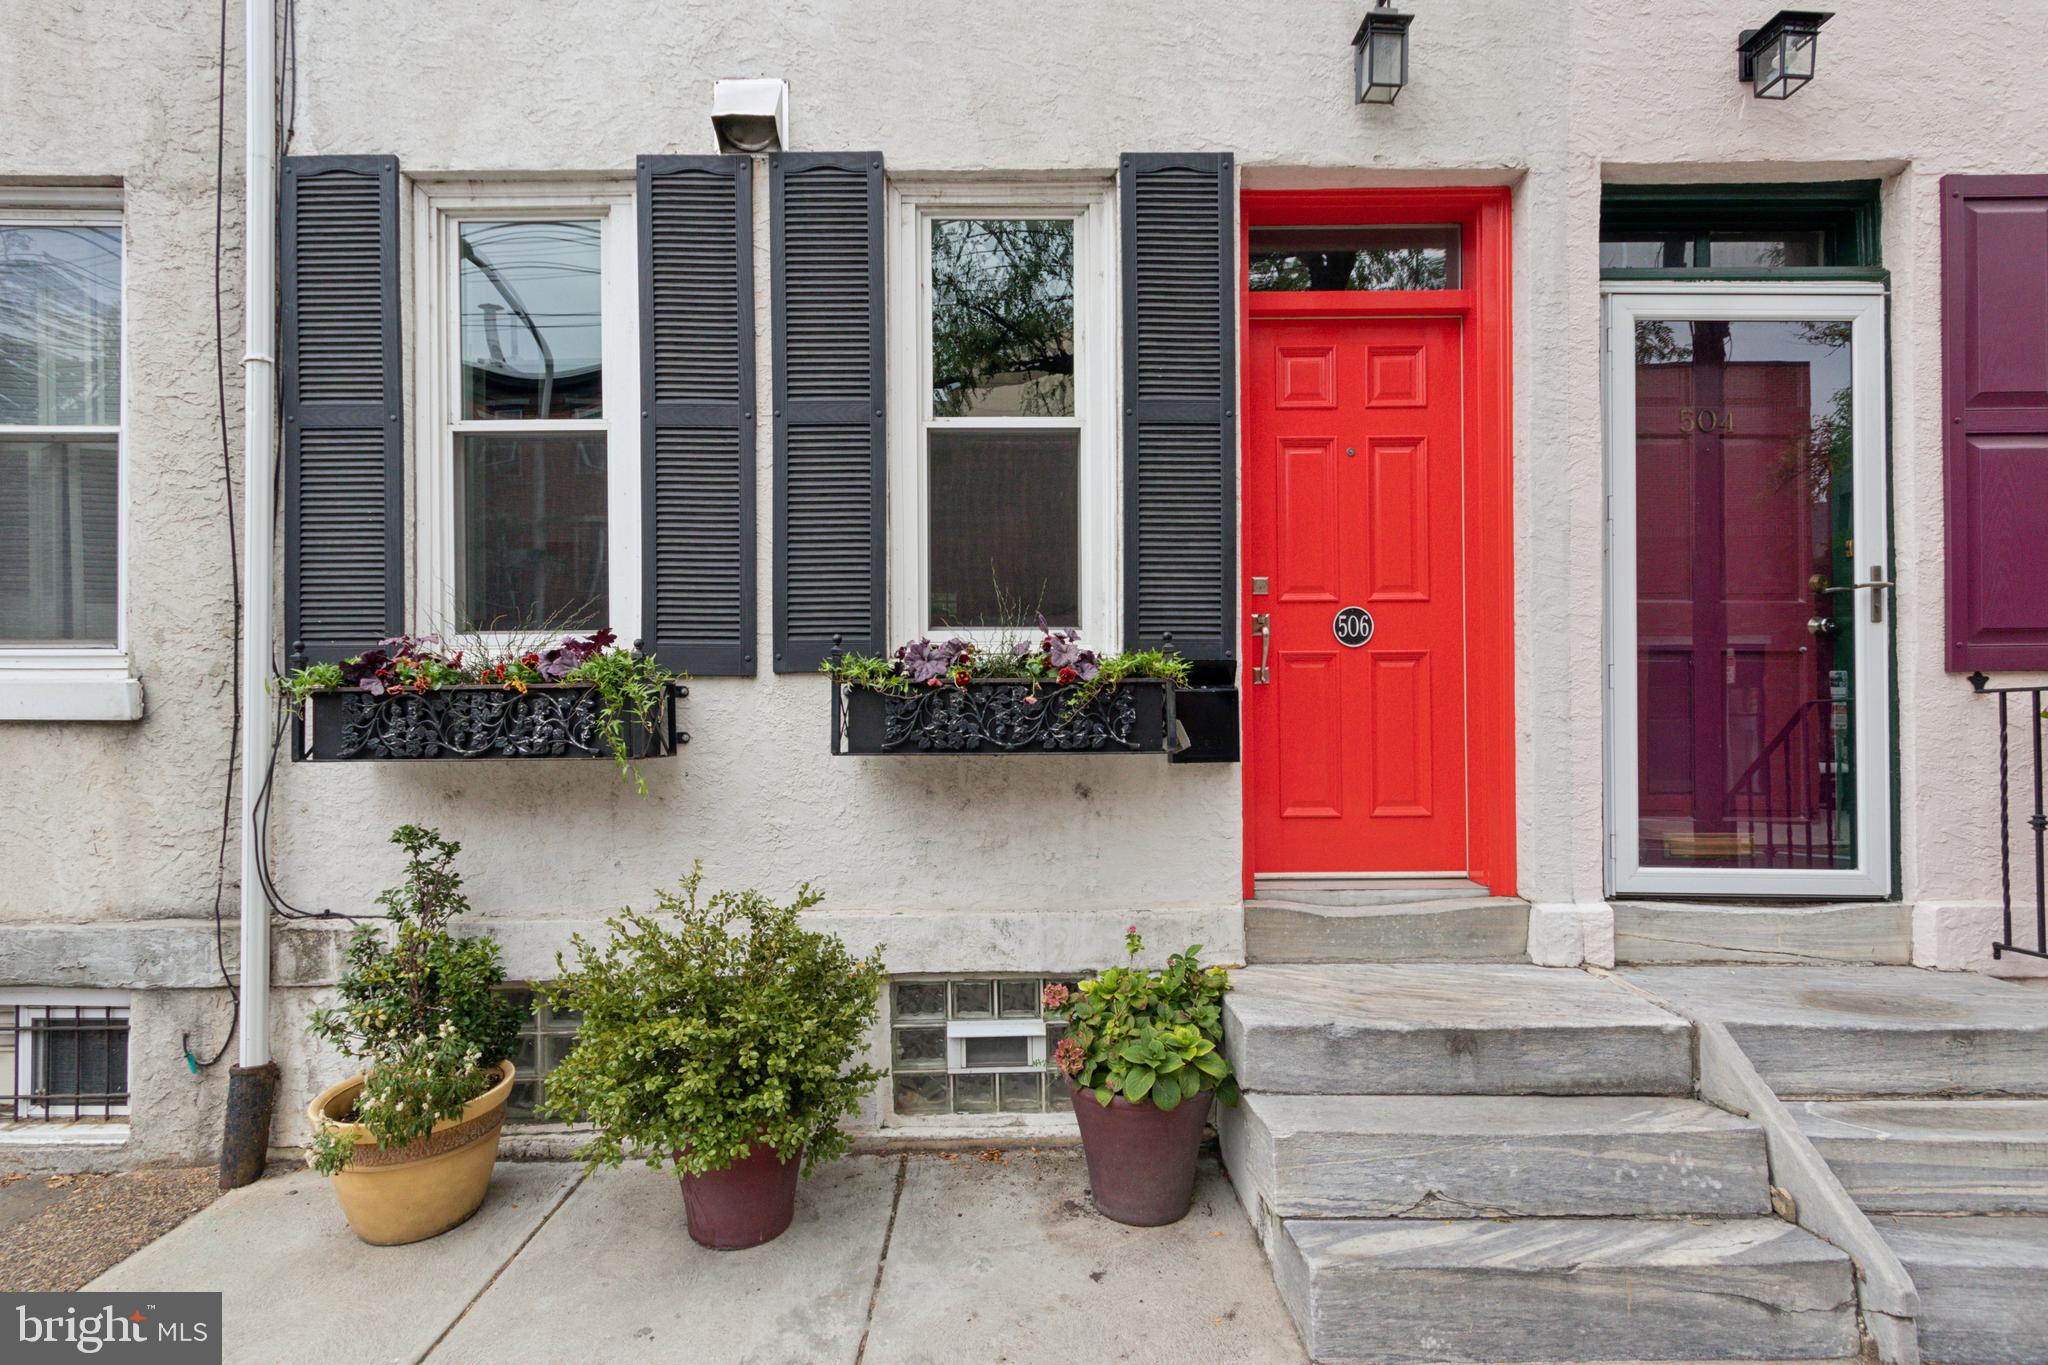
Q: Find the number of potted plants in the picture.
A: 3